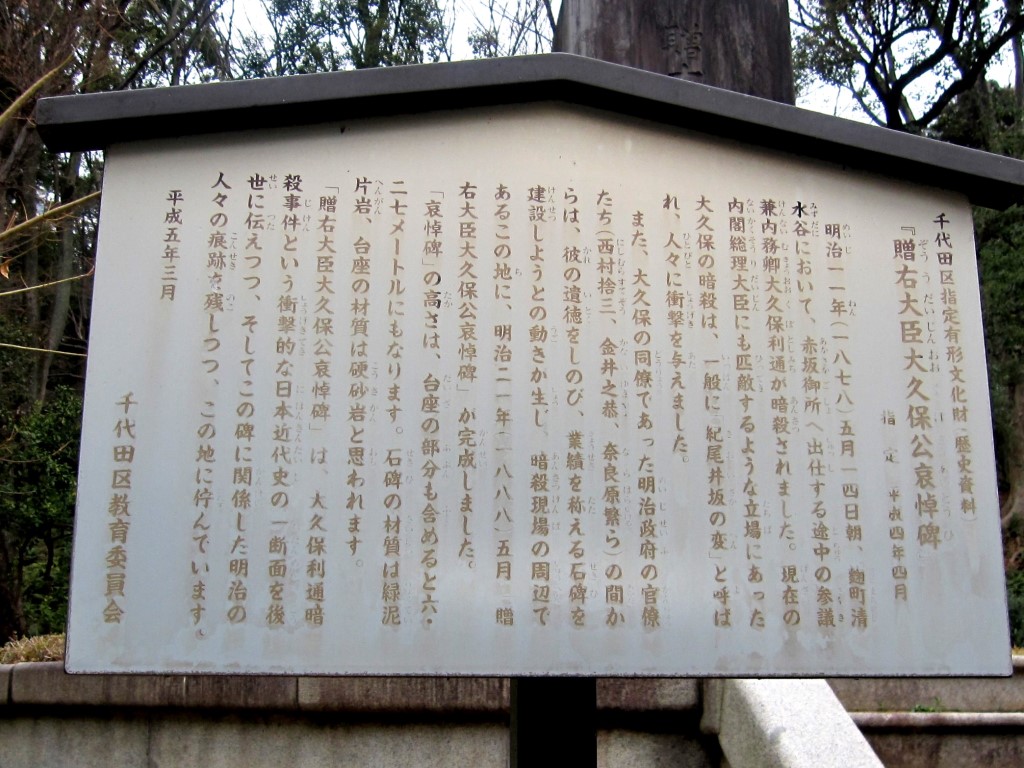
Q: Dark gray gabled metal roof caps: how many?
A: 1